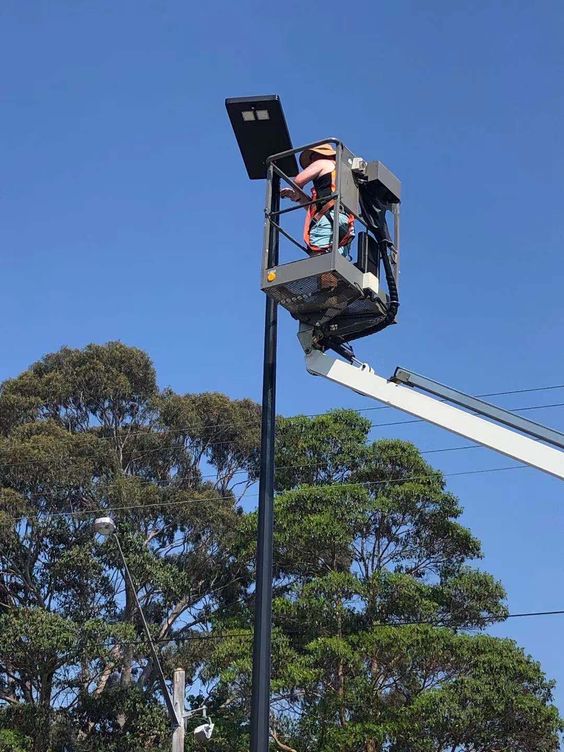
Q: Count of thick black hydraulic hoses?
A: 1